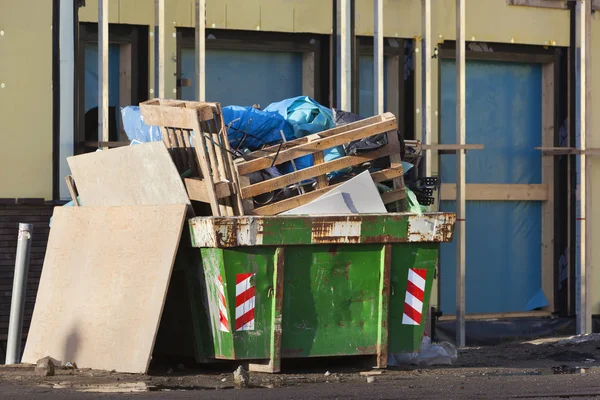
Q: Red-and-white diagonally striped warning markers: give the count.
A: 3